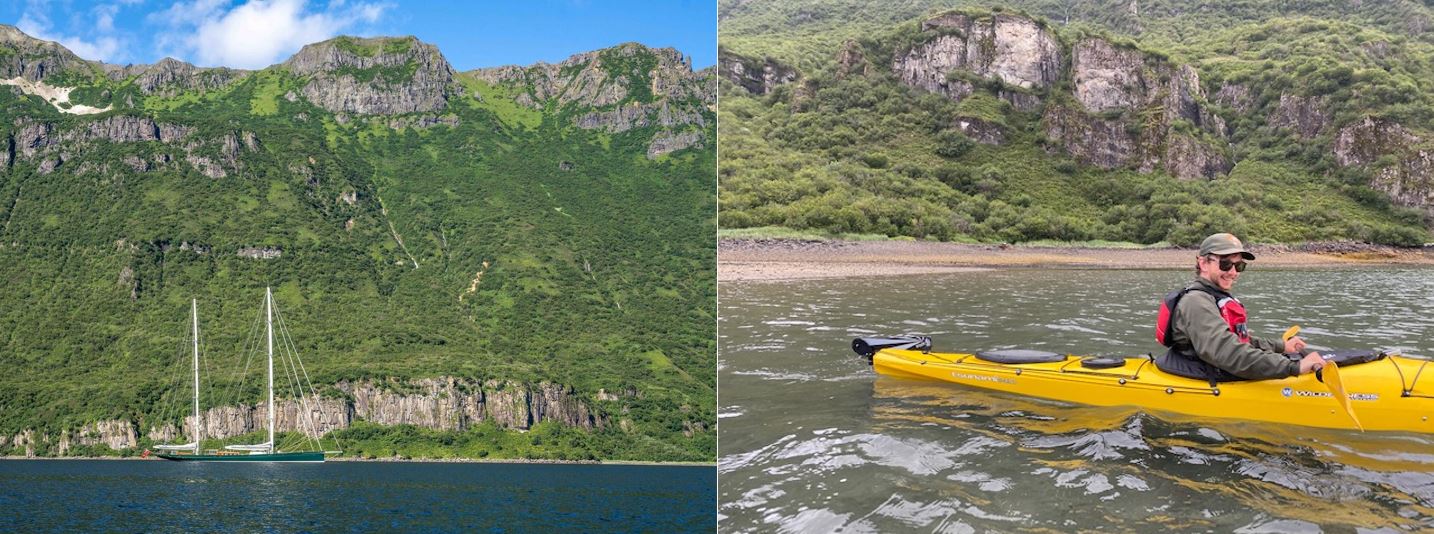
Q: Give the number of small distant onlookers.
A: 0